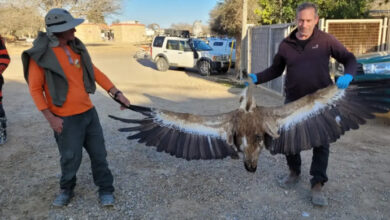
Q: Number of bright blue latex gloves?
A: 2